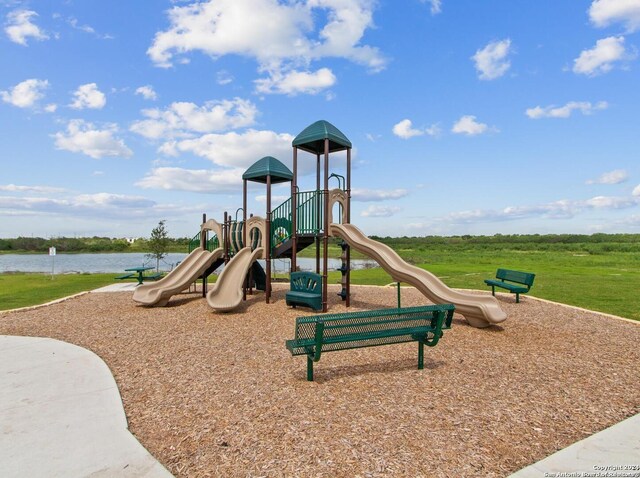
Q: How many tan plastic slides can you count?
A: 3